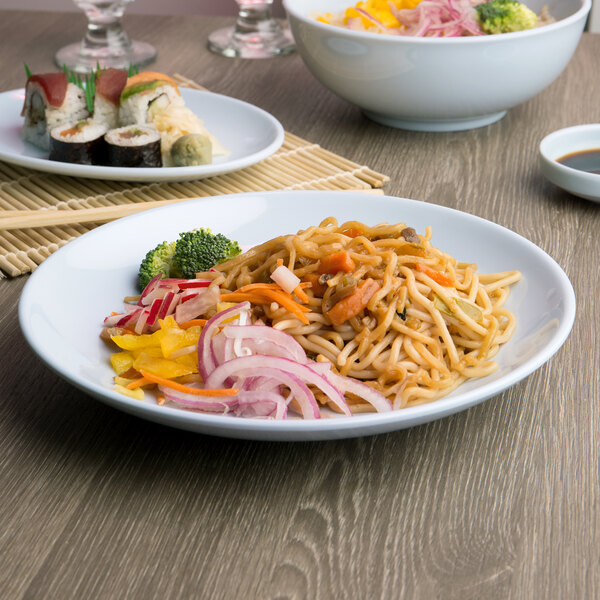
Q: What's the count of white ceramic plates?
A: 2